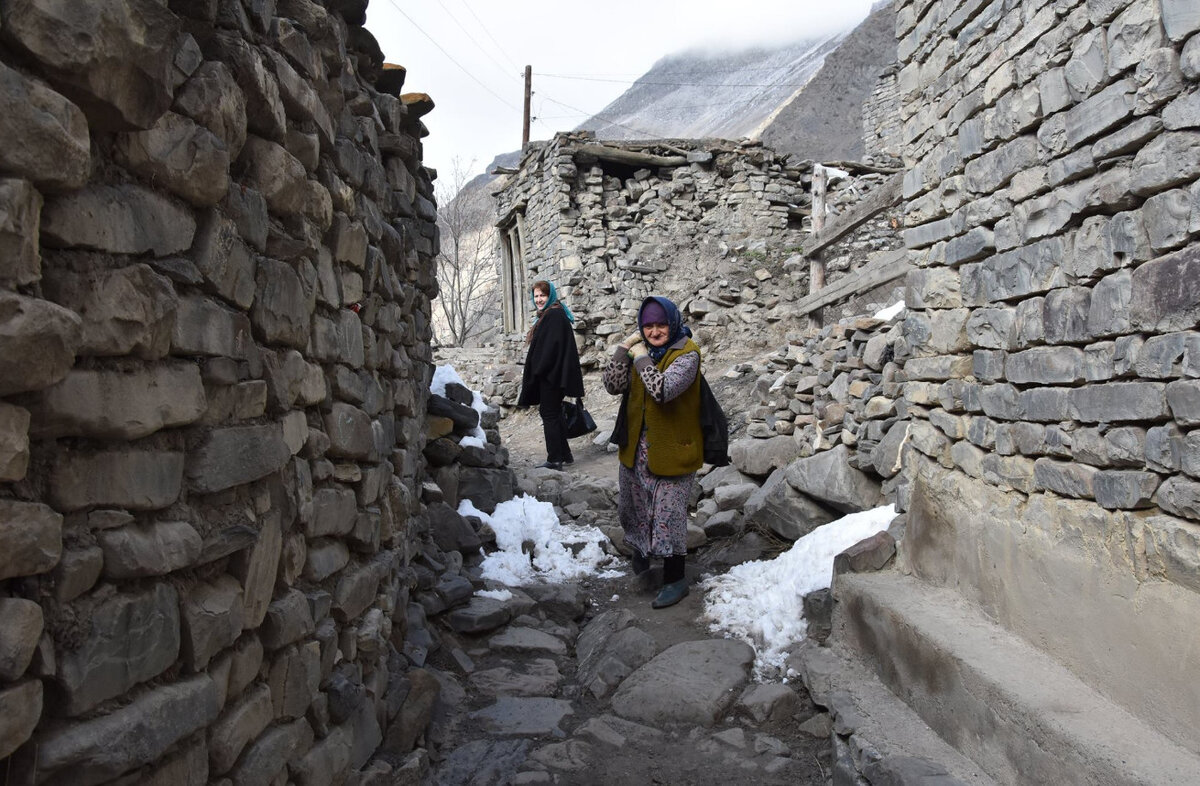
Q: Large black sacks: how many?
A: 1